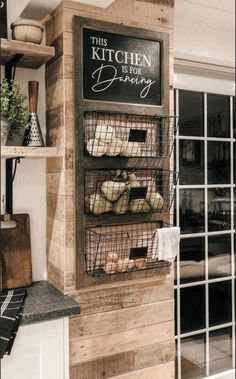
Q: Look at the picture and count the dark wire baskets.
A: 3